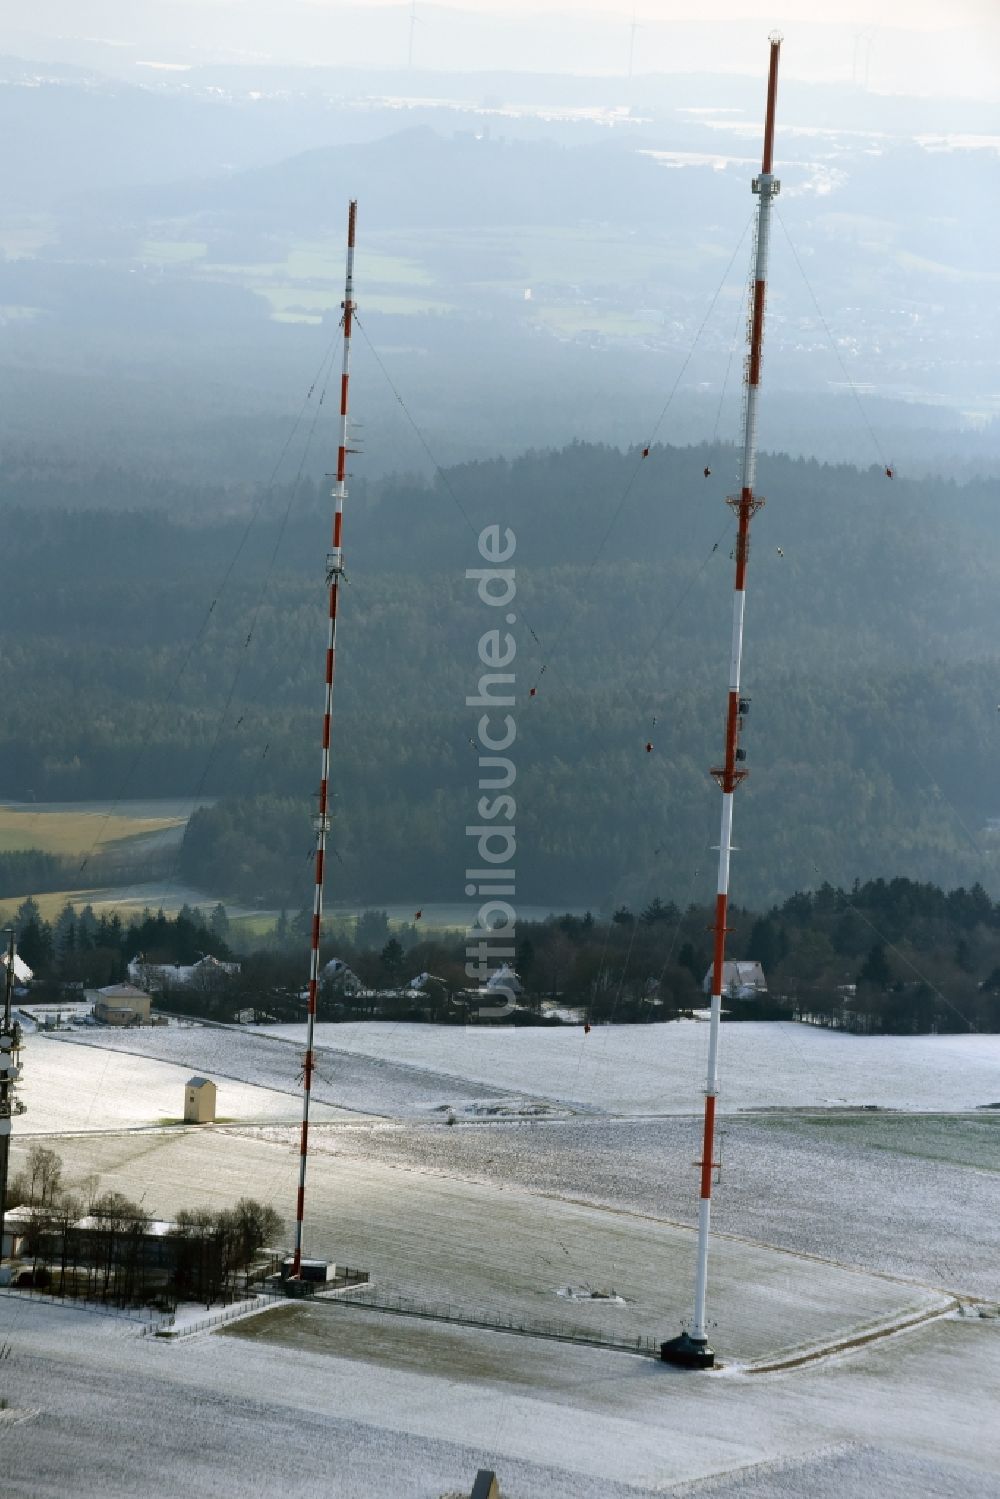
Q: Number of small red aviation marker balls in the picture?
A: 7